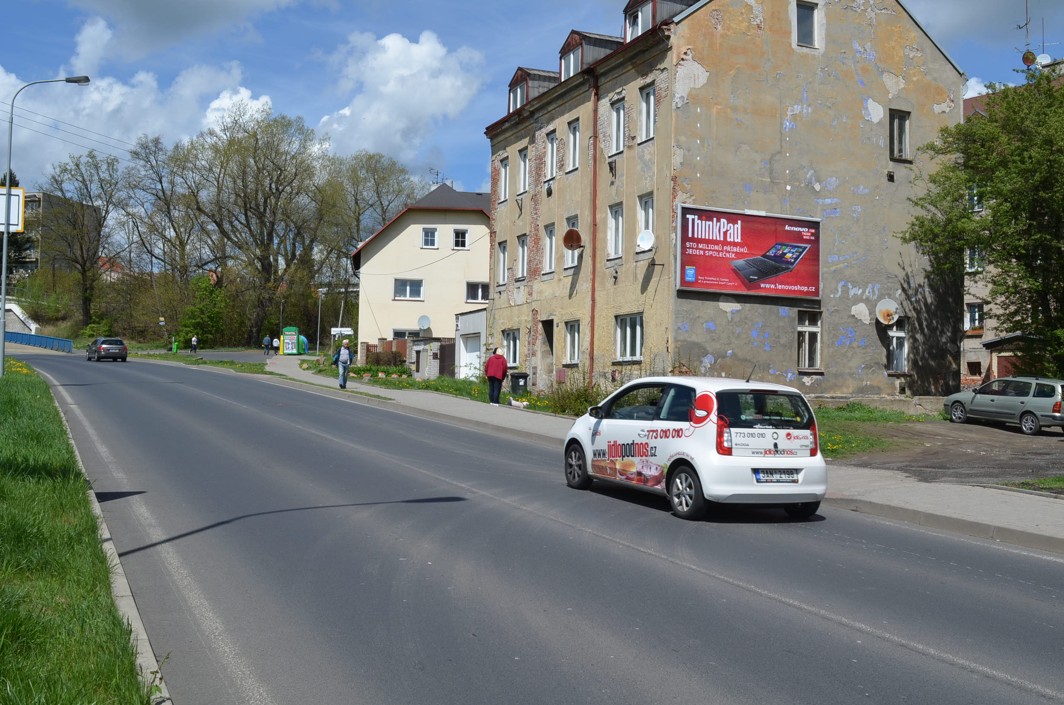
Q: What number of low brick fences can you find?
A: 1